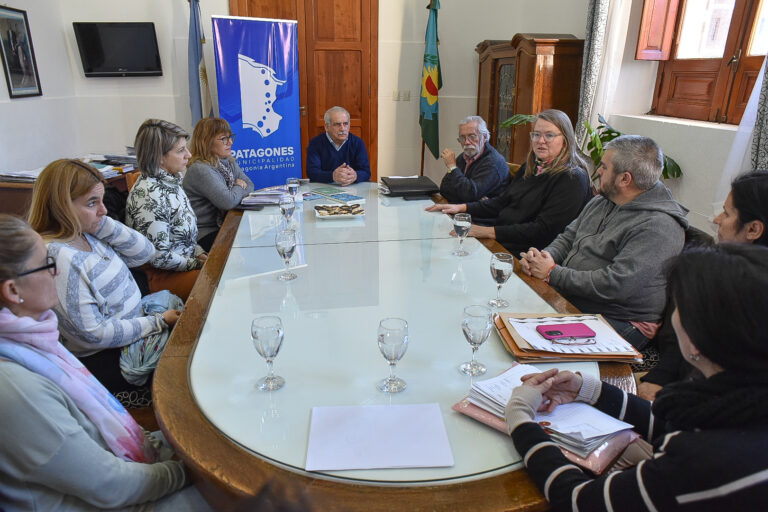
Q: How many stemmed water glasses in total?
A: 8